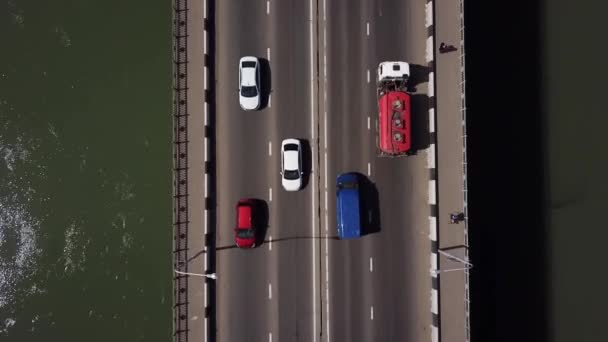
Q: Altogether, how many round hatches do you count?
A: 3